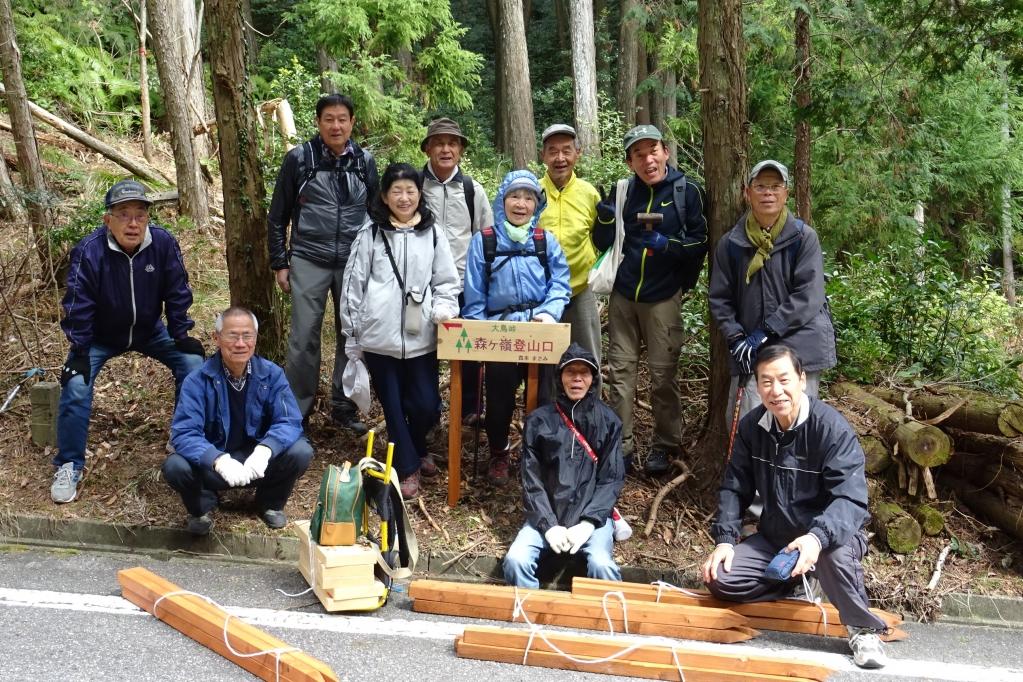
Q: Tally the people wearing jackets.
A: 11